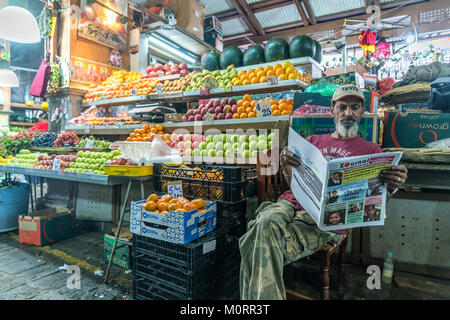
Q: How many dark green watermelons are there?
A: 6